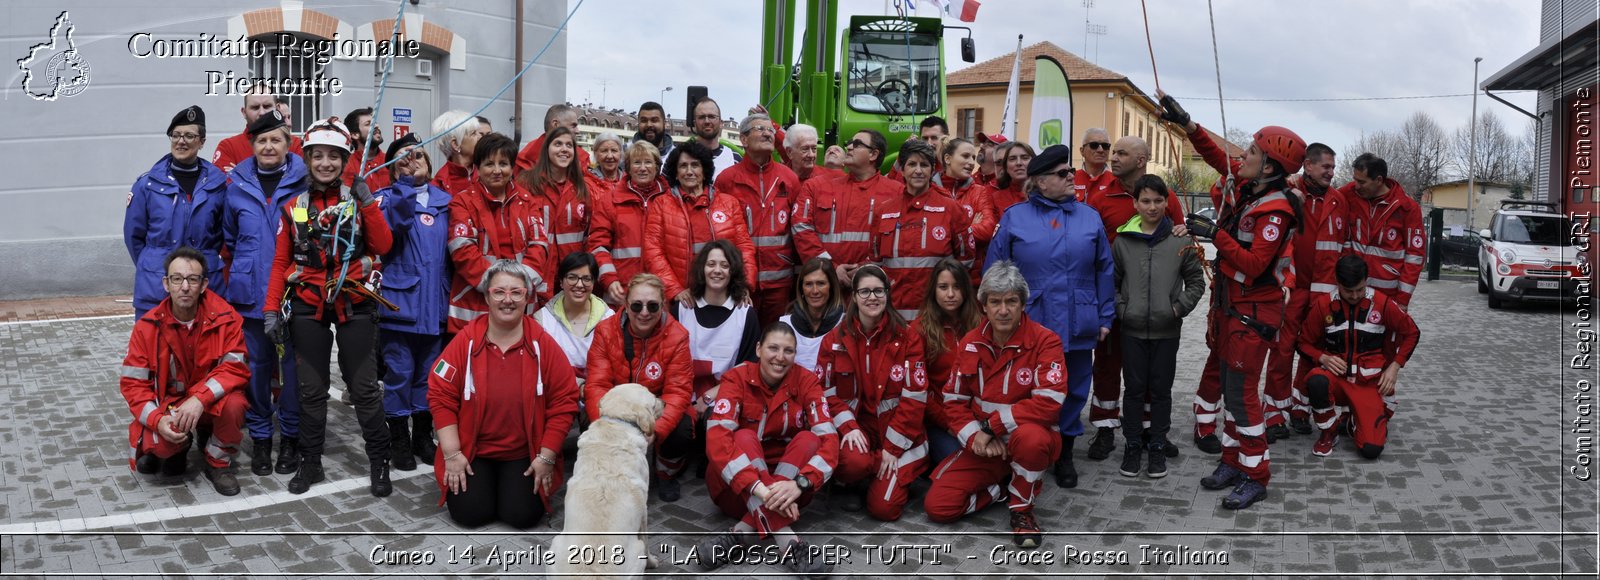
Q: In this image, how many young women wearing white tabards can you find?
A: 3